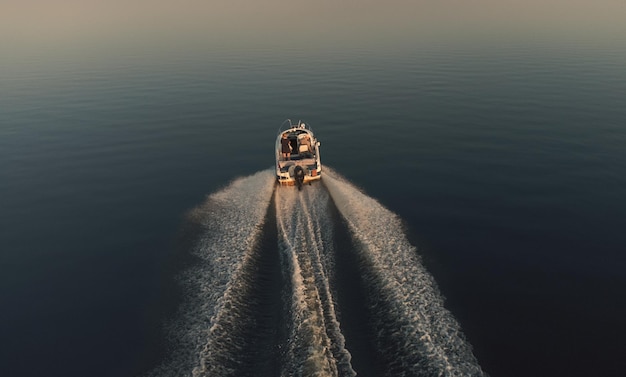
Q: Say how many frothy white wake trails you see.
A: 3